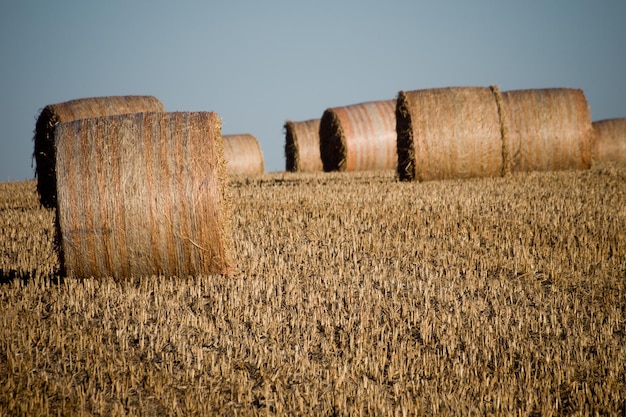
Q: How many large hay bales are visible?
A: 8